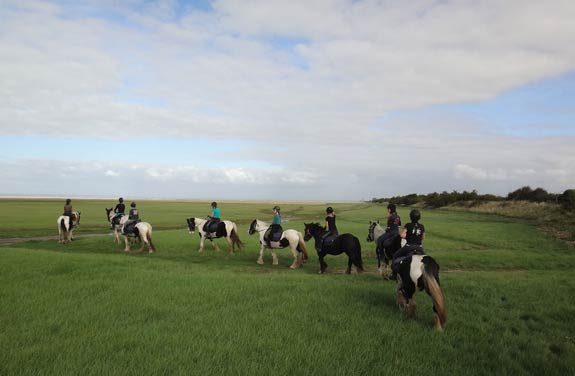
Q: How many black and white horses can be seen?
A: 7